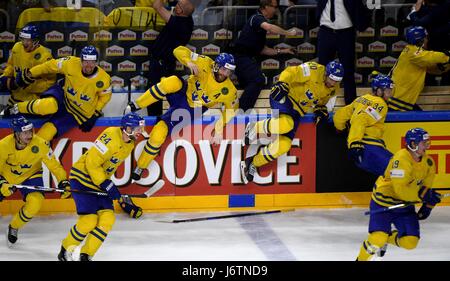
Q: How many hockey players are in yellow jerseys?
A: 9